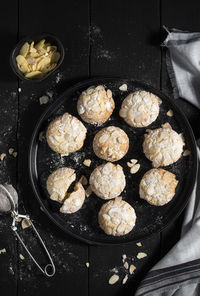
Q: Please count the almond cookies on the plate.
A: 9